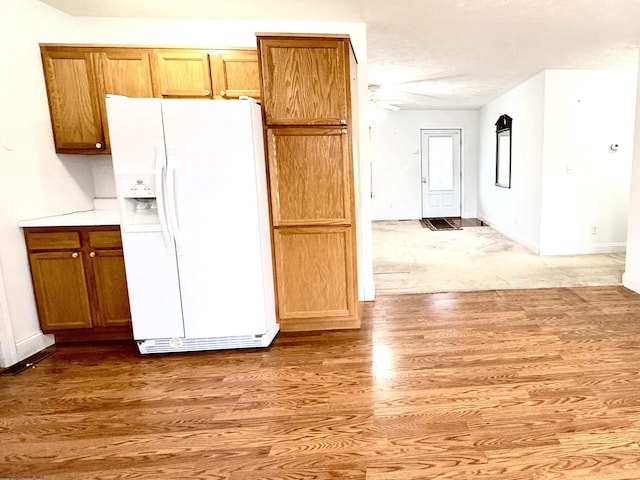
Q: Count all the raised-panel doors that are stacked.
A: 3